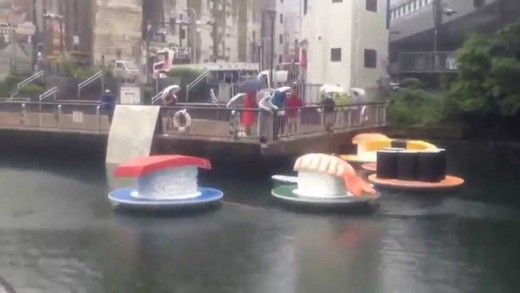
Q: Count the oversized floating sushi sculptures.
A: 5